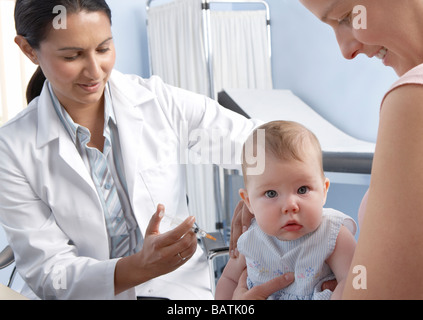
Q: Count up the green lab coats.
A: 0